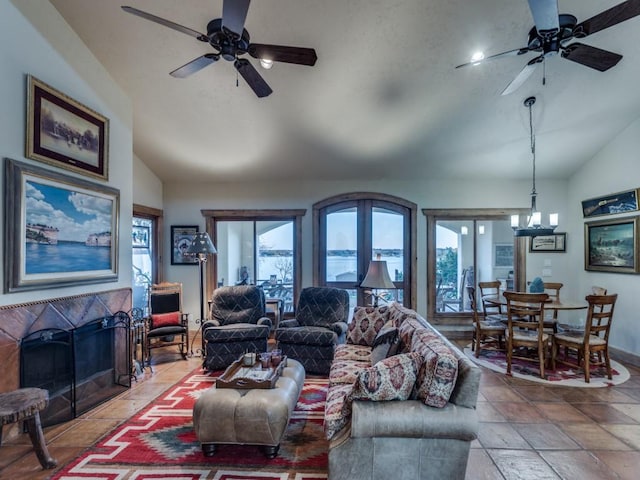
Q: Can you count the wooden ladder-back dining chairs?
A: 6